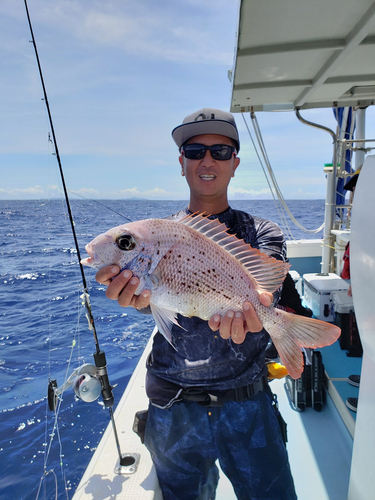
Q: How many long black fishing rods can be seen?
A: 1